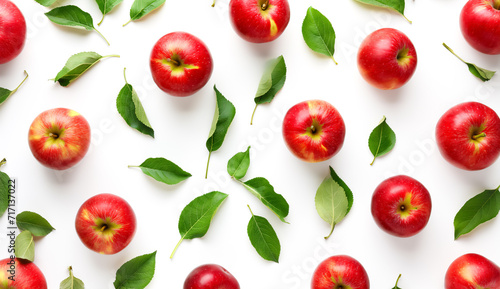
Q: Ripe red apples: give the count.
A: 14